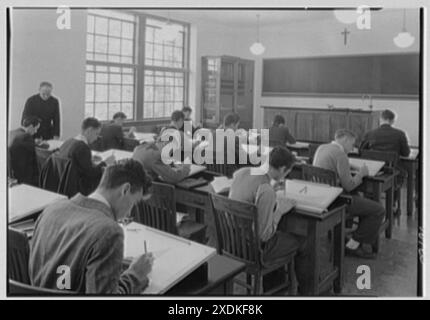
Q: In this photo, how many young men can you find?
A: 12